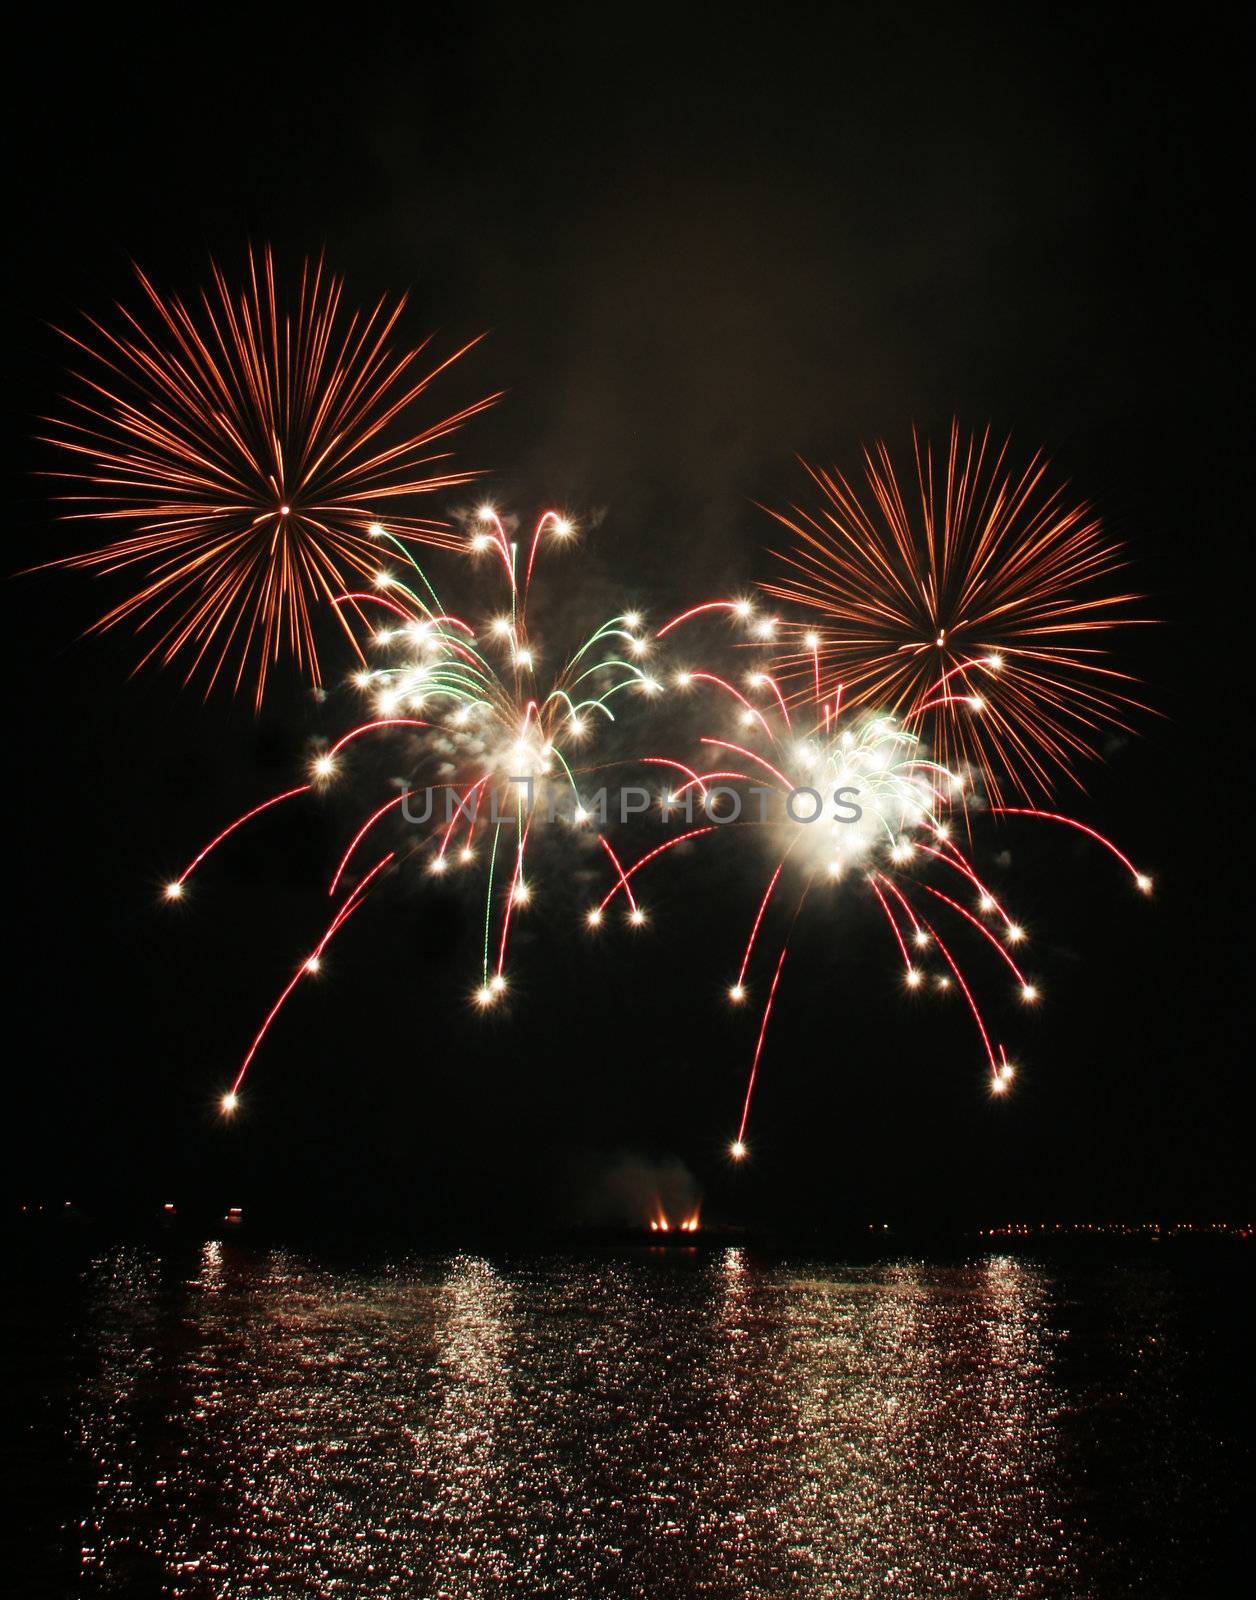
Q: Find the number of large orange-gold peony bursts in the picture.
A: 2